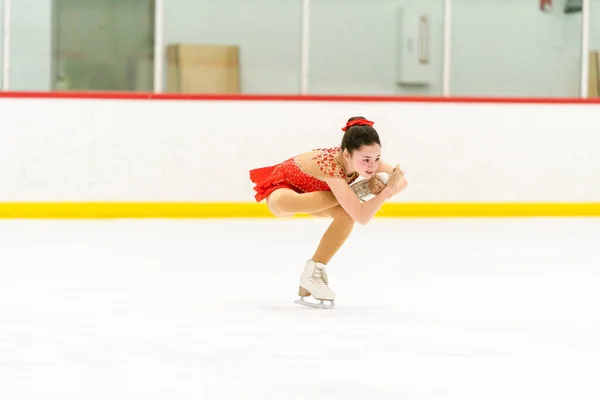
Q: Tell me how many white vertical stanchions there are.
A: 5